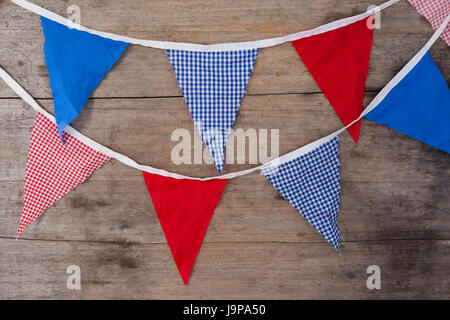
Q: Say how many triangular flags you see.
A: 8